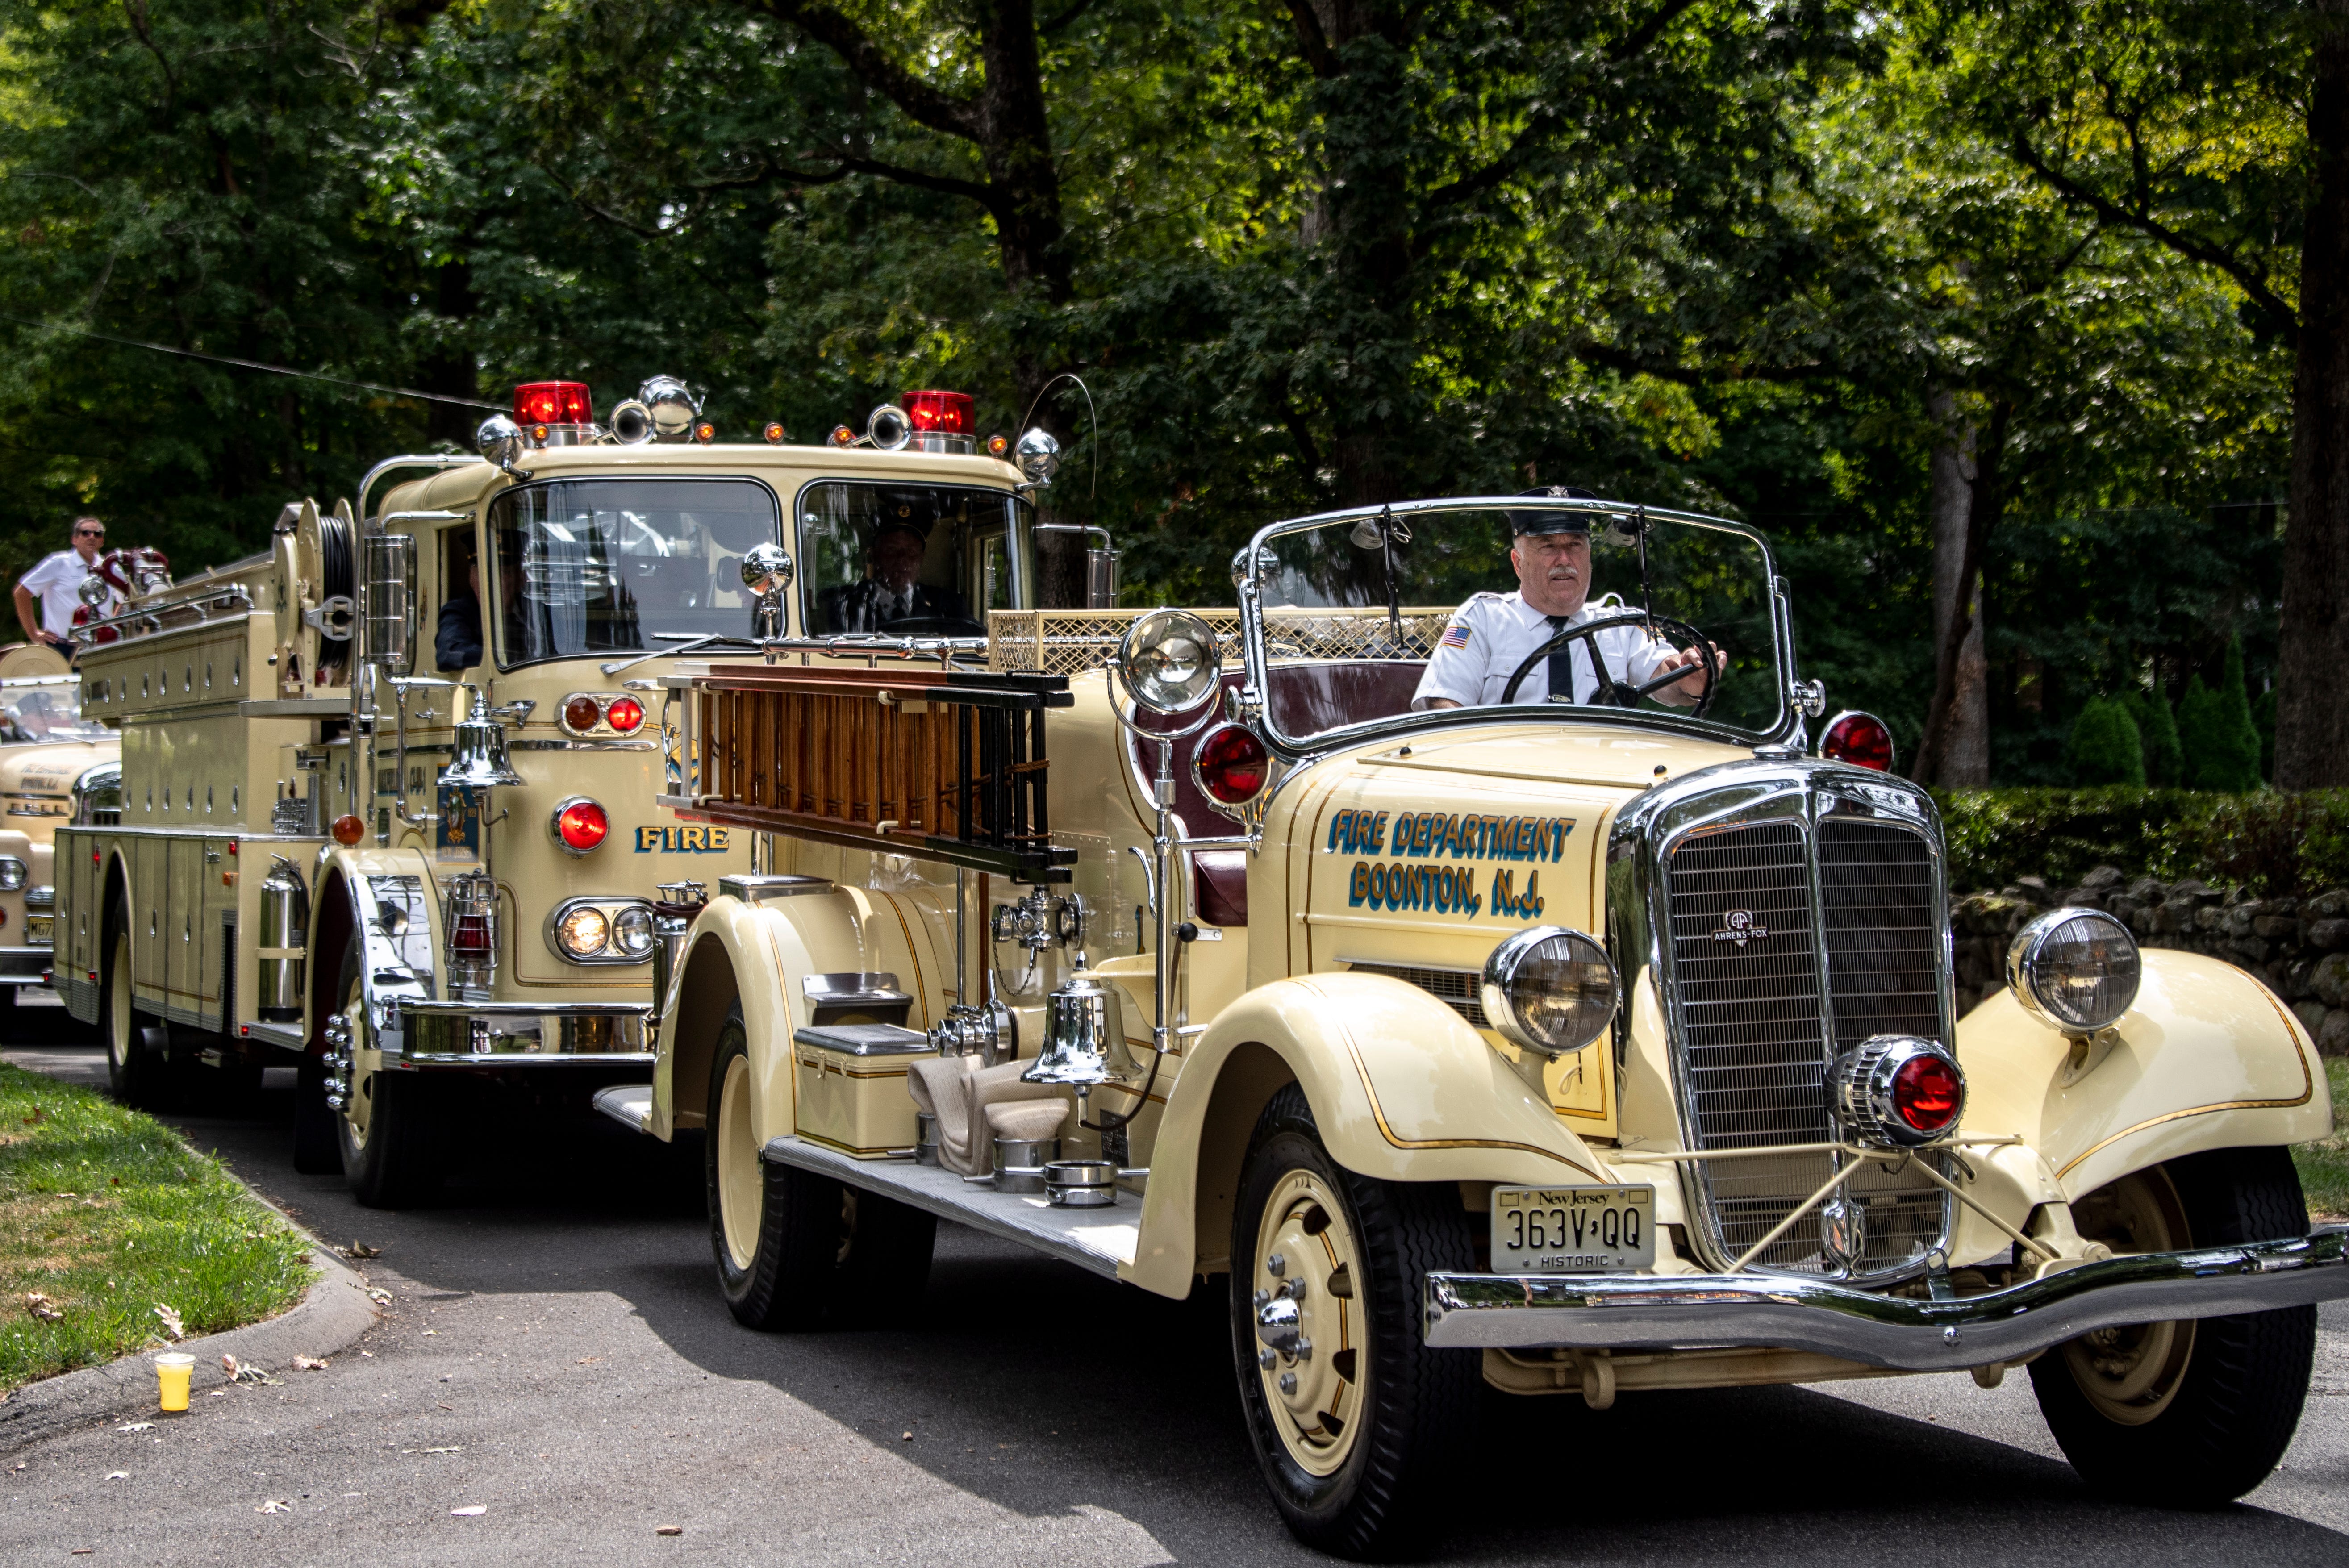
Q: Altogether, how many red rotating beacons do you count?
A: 2